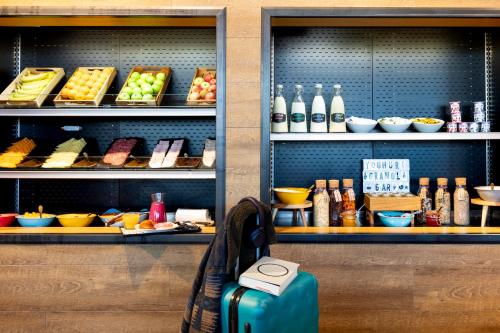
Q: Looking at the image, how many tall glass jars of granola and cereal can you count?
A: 6